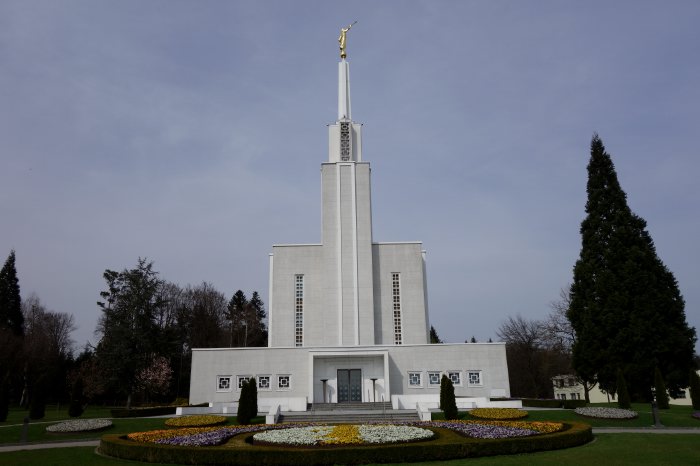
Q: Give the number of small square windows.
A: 8